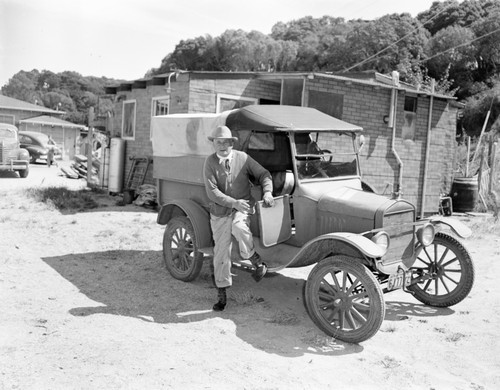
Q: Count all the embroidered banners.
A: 0